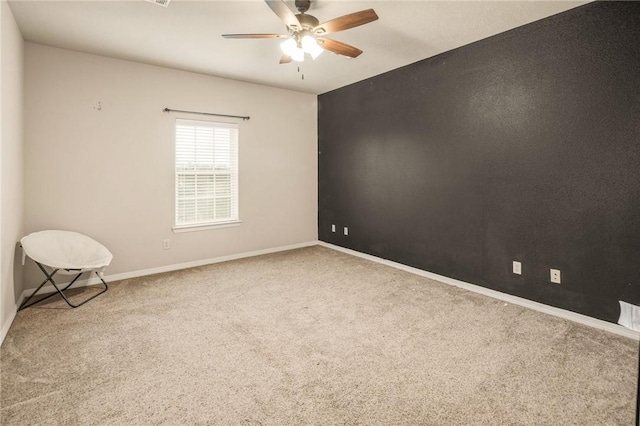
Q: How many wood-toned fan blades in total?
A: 5